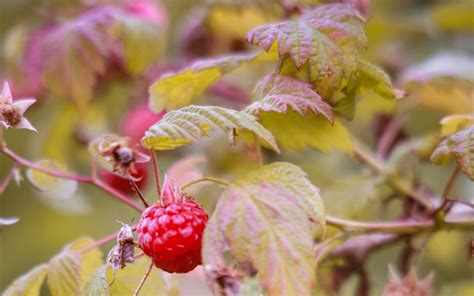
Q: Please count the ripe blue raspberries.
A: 0